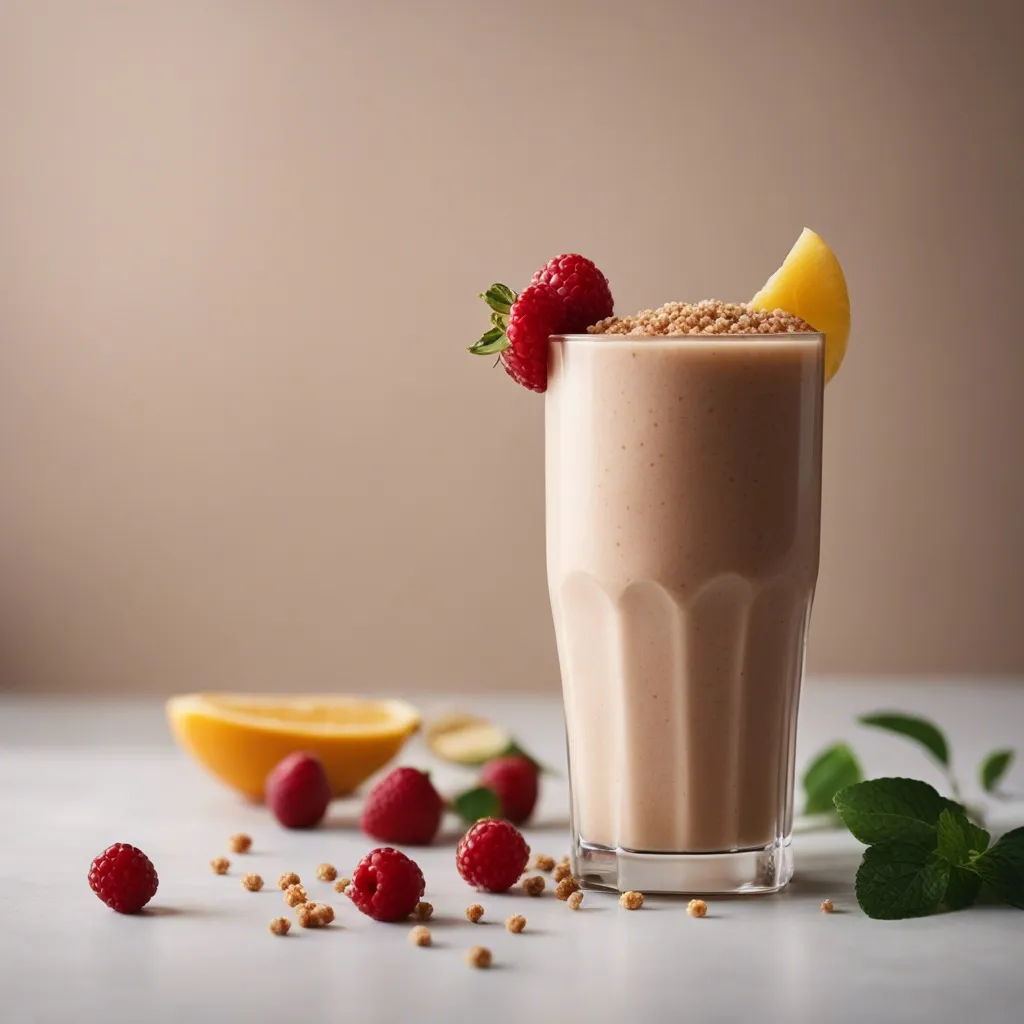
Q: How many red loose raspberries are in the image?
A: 6